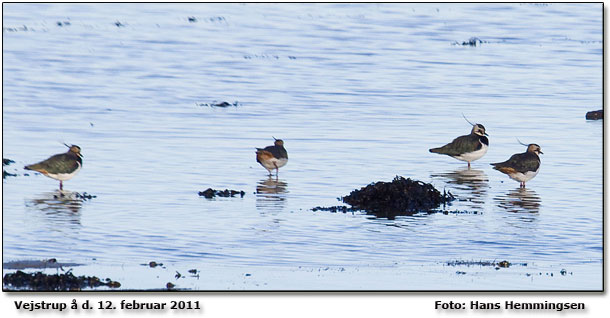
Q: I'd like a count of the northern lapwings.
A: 4